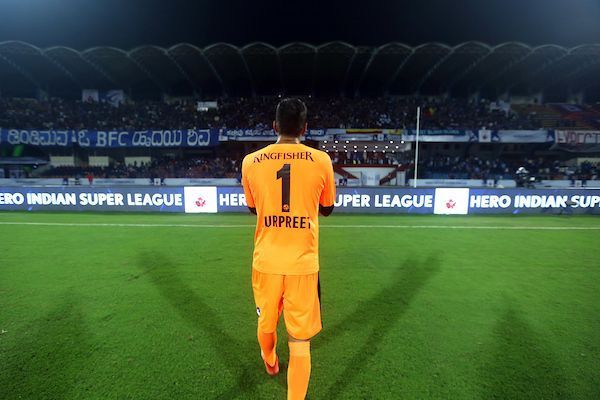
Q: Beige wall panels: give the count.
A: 3